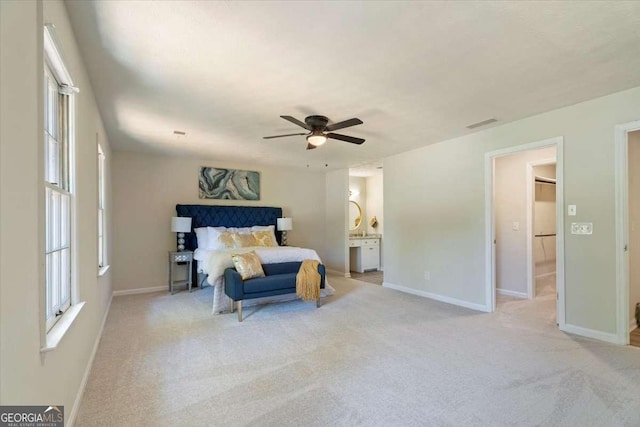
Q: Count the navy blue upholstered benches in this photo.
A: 1